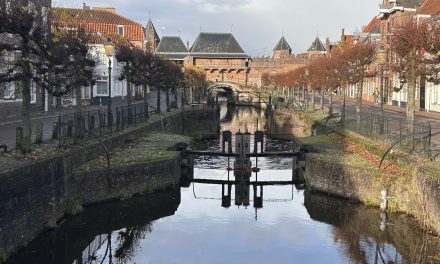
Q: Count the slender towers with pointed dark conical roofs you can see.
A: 3